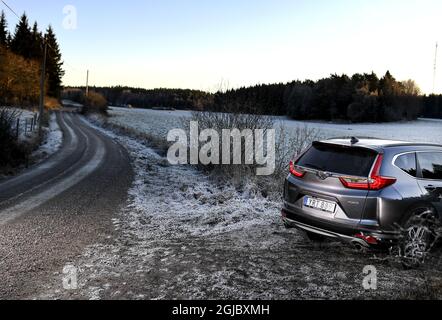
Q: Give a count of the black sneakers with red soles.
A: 0